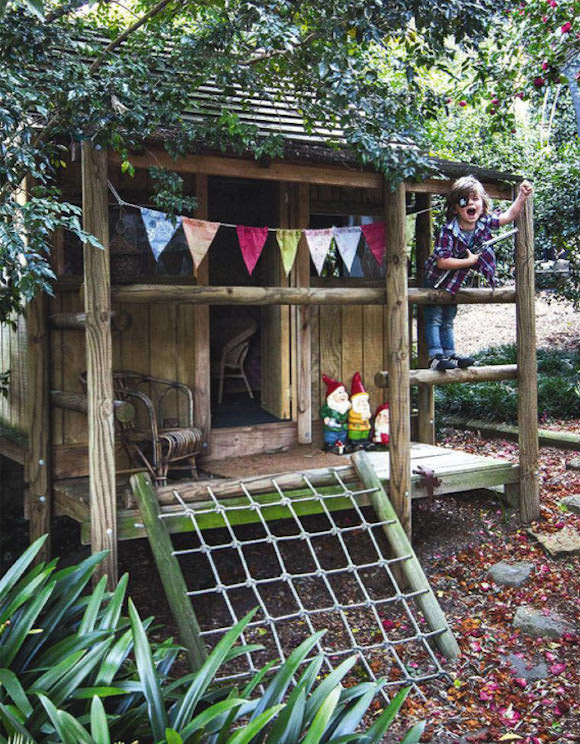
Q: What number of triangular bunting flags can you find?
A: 7